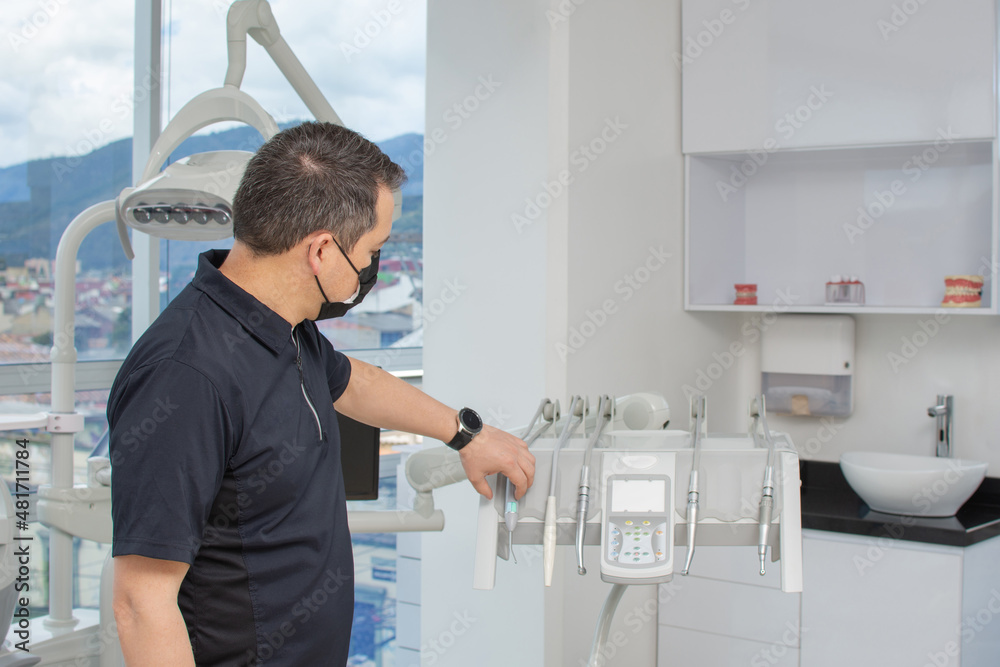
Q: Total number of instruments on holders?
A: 5